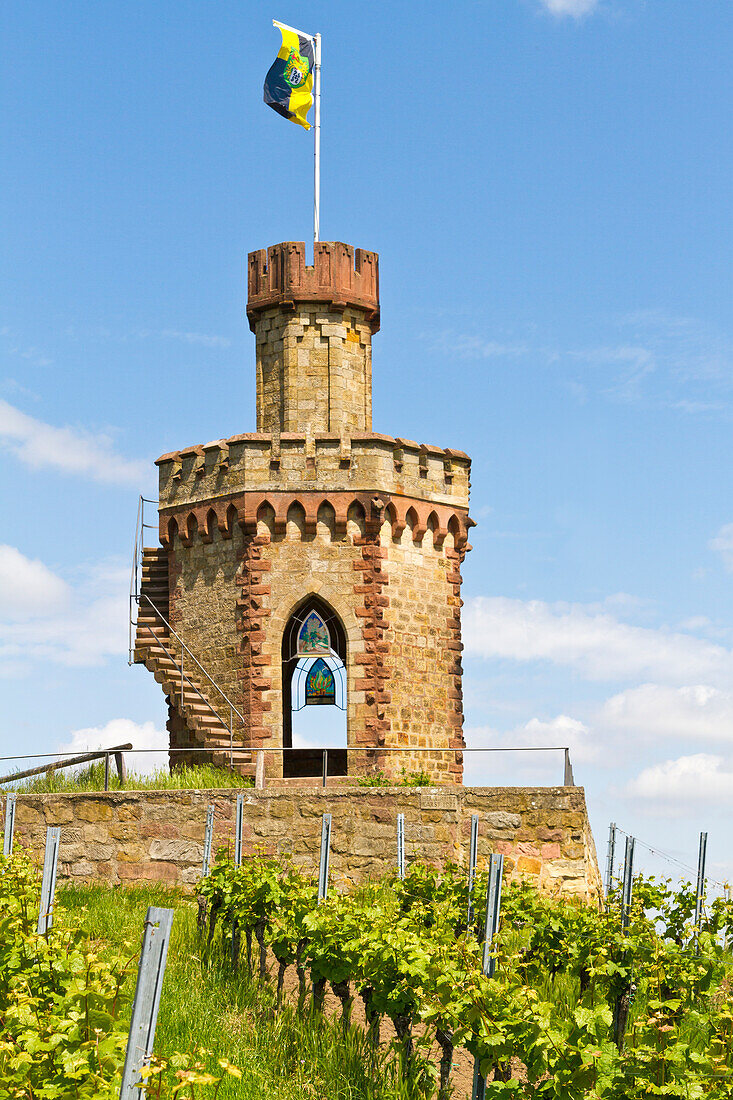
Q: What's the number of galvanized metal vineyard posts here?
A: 12